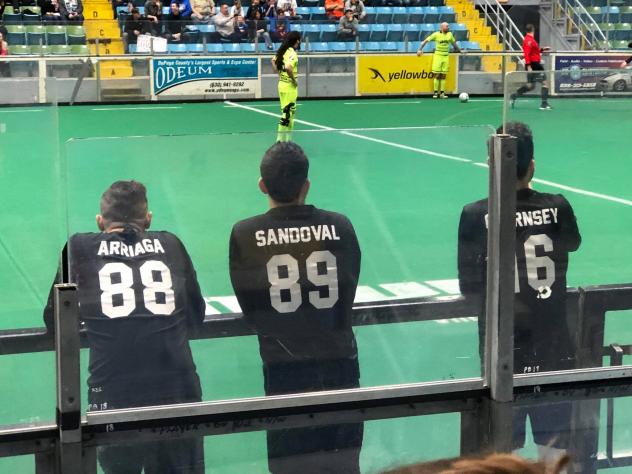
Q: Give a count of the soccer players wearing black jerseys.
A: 3